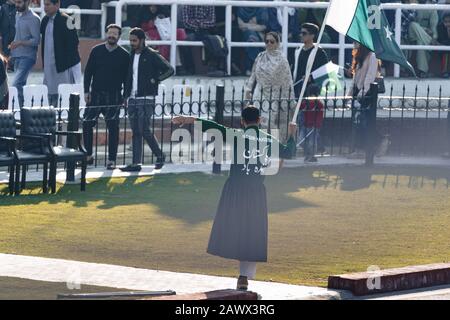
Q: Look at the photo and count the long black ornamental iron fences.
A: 1